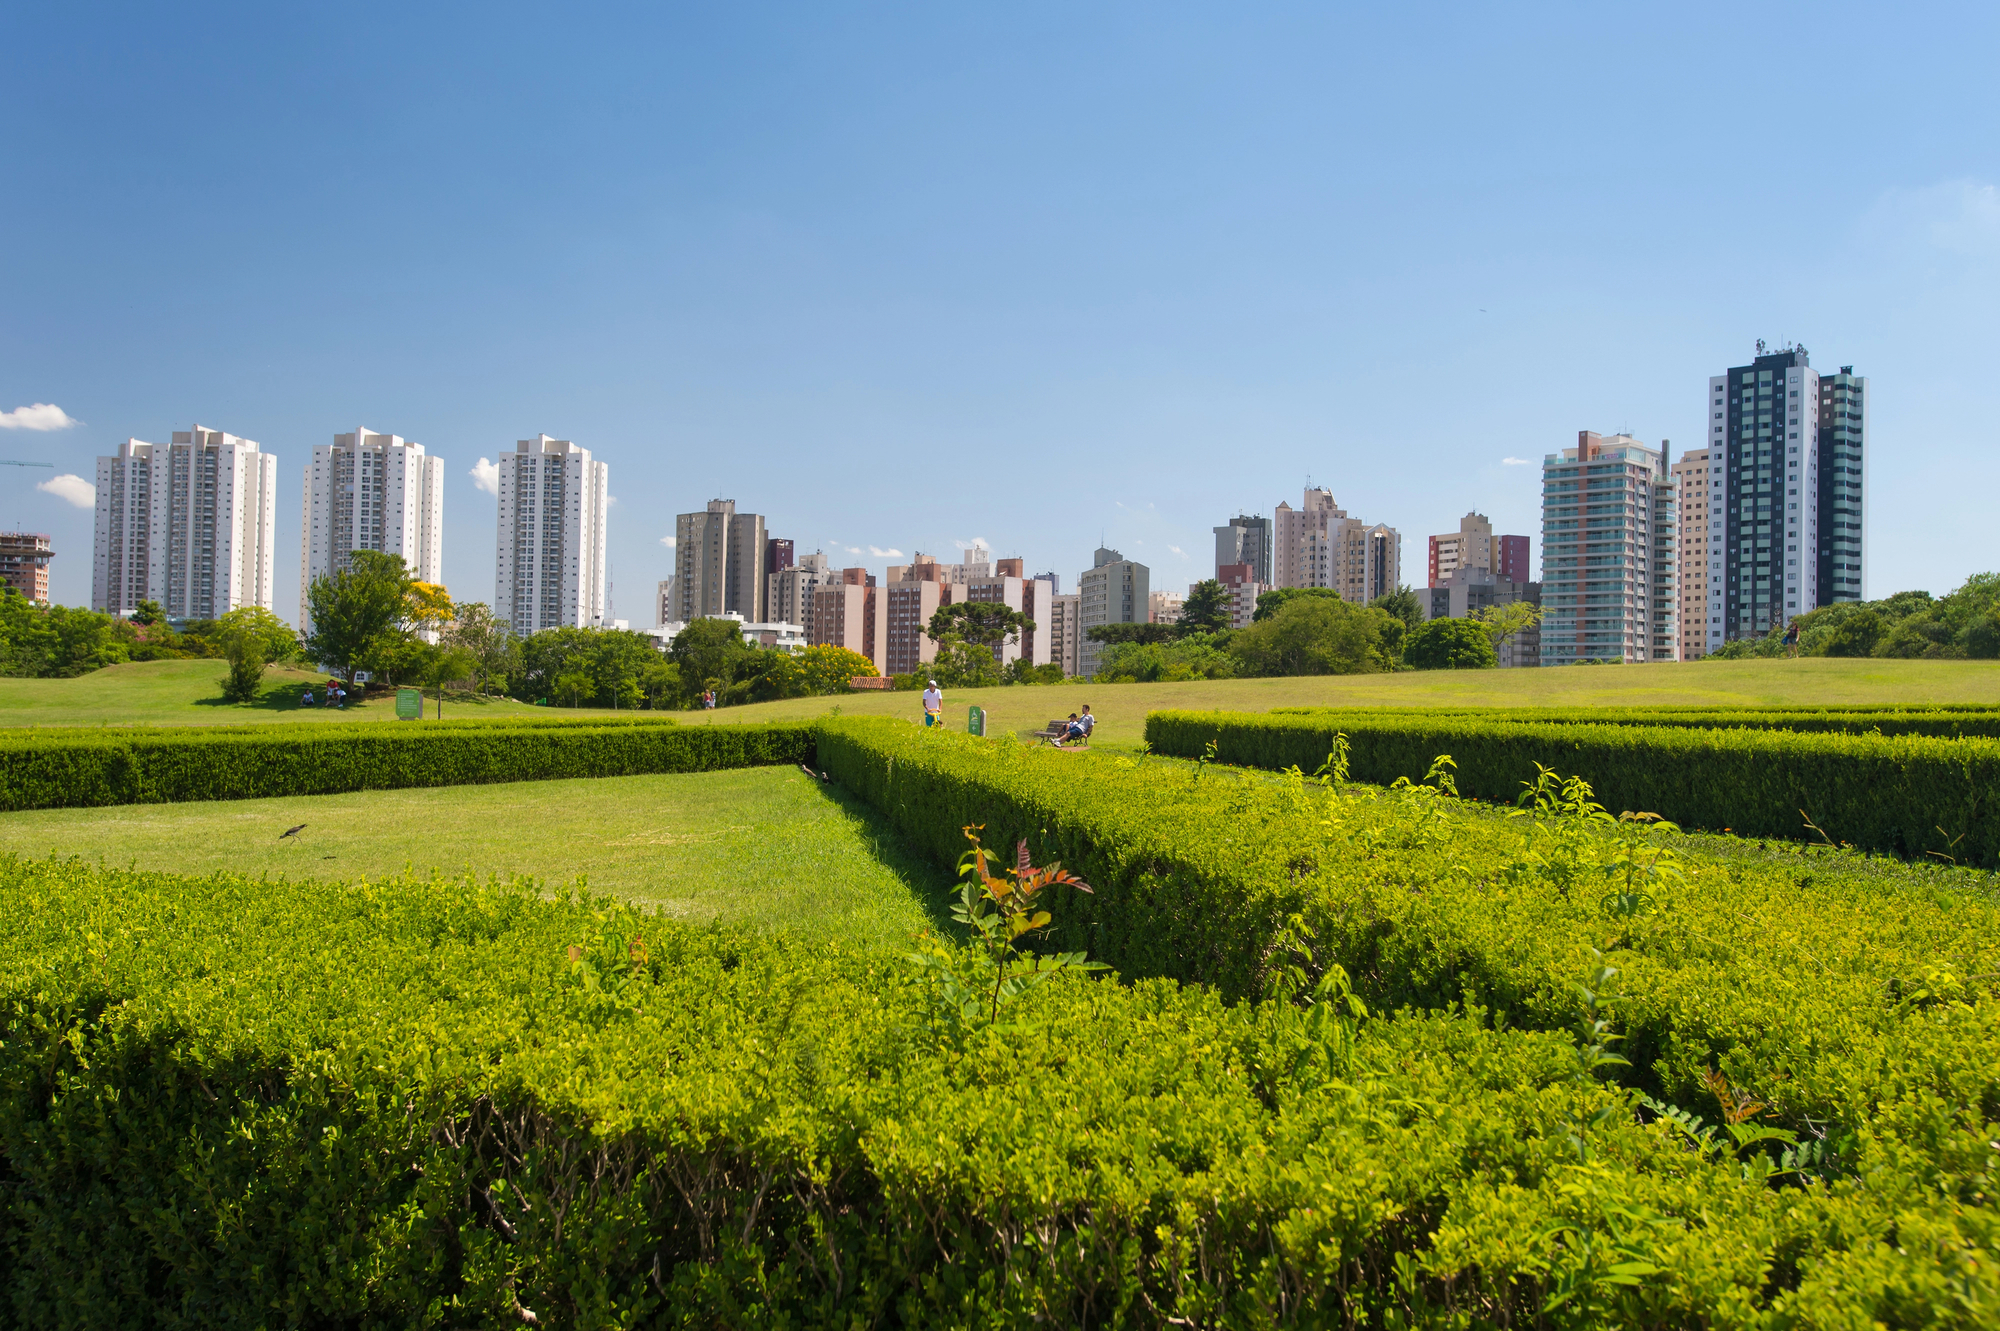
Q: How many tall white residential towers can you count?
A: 3